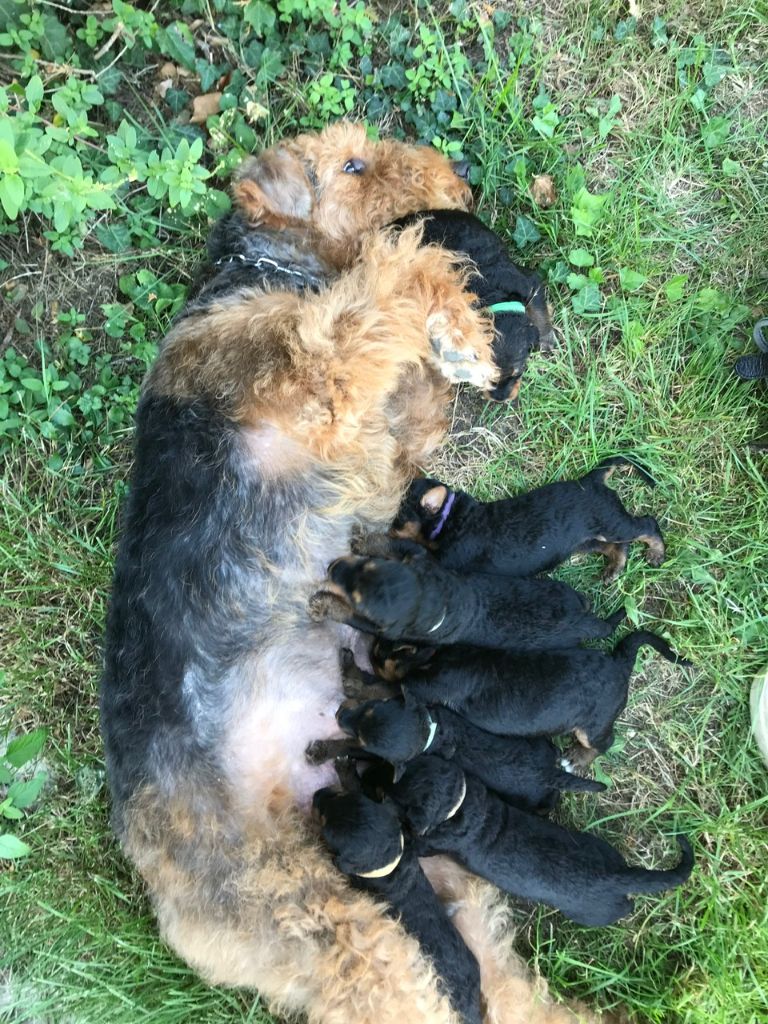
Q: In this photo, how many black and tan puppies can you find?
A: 7